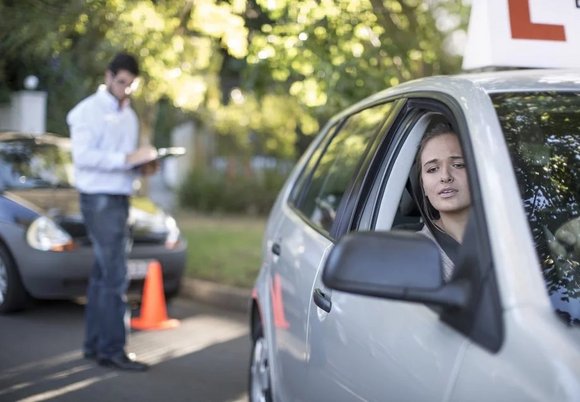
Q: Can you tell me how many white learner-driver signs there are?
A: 1